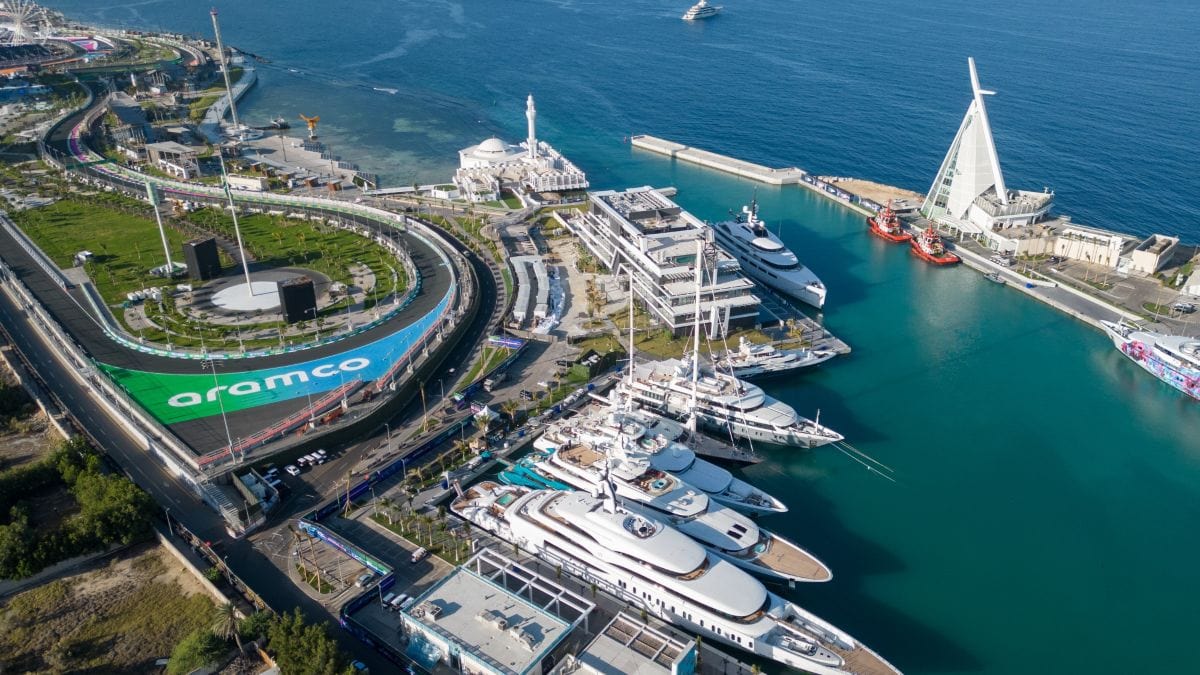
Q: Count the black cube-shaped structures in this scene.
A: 2